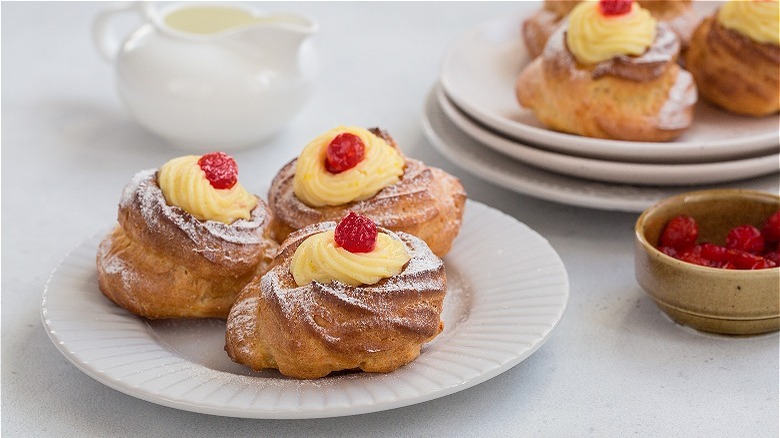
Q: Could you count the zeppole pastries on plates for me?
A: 6